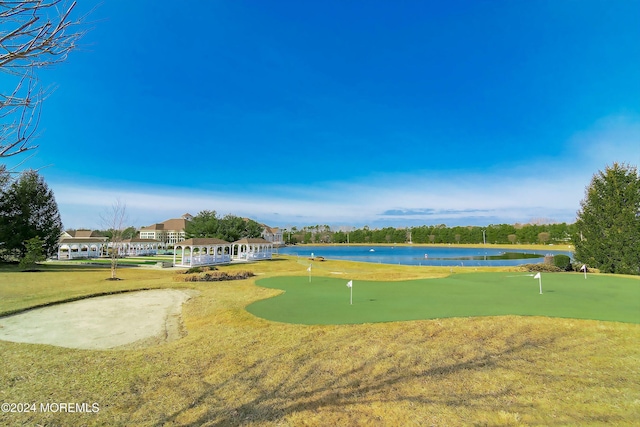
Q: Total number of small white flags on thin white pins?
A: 4